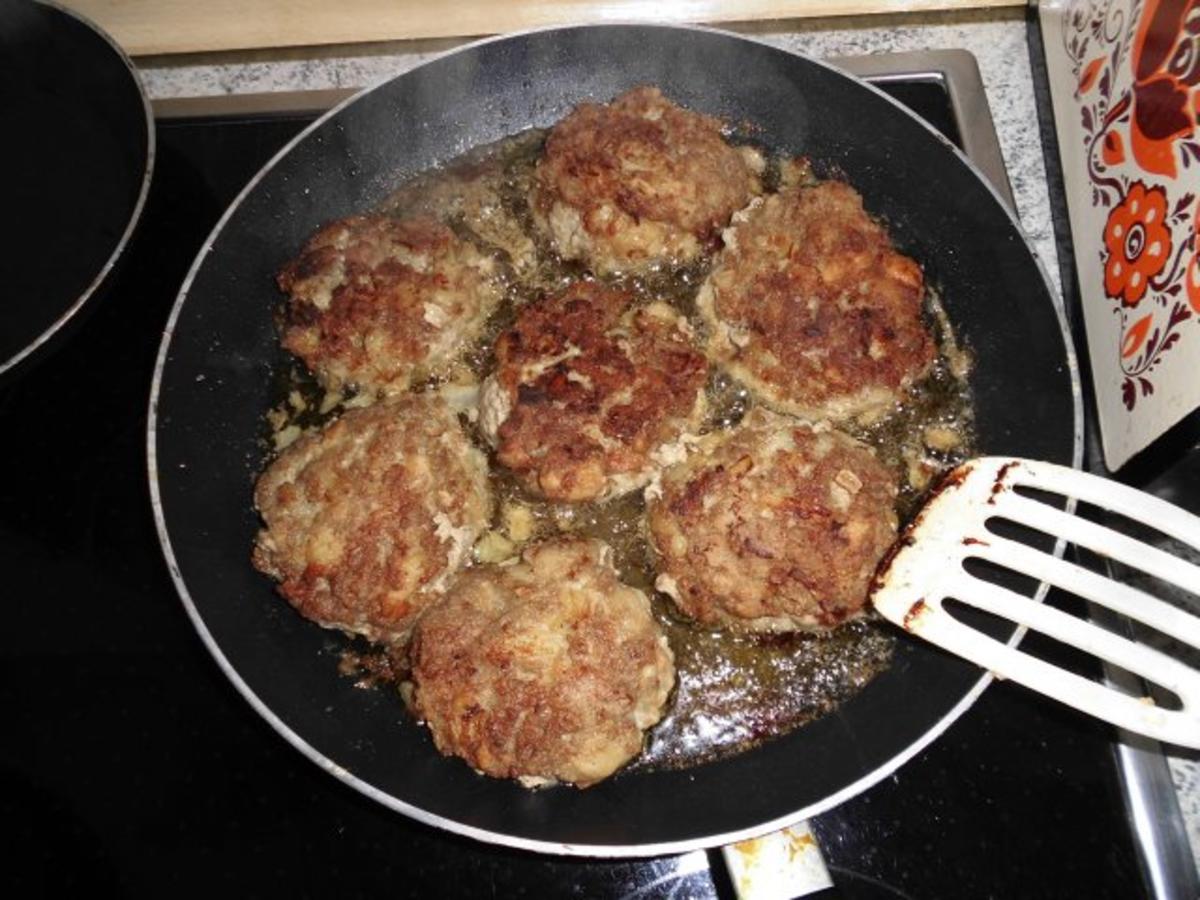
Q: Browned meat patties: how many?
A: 7